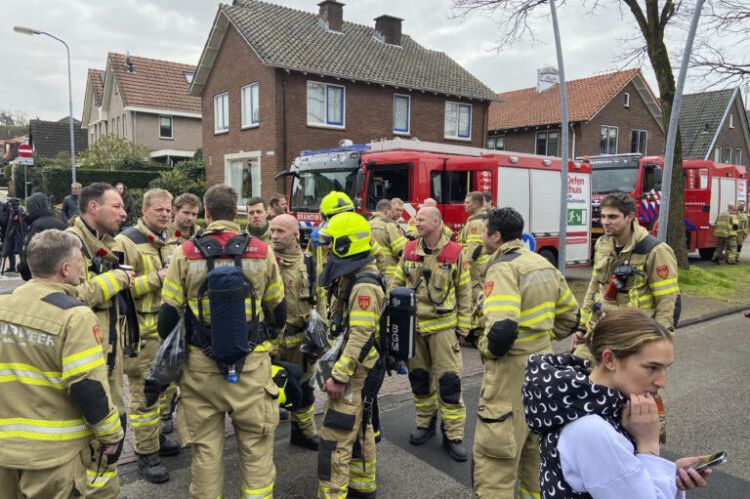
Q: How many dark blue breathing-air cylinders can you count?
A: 2